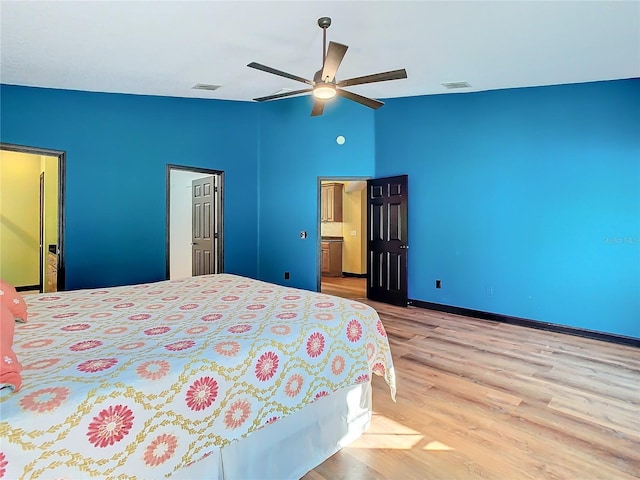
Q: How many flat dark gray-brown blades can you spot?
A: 6